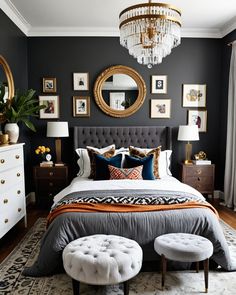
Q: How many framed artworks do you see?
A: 8